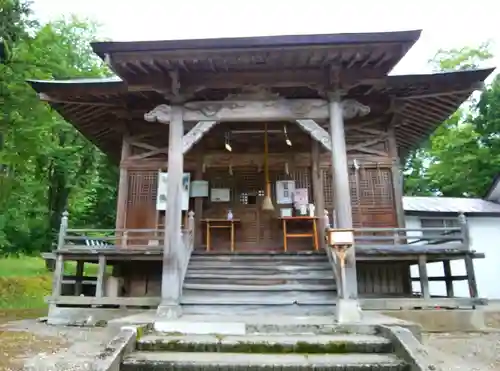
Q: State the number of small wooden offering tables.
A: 2